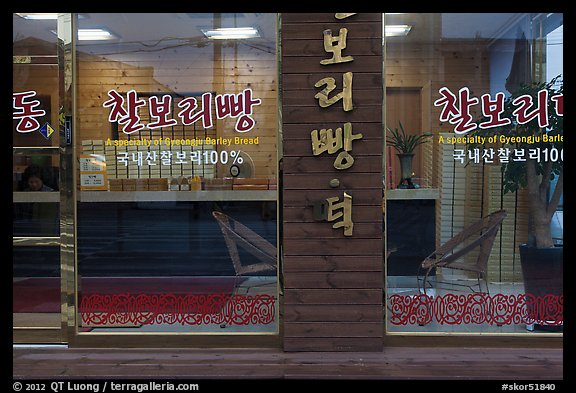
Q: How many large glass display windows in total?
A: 2